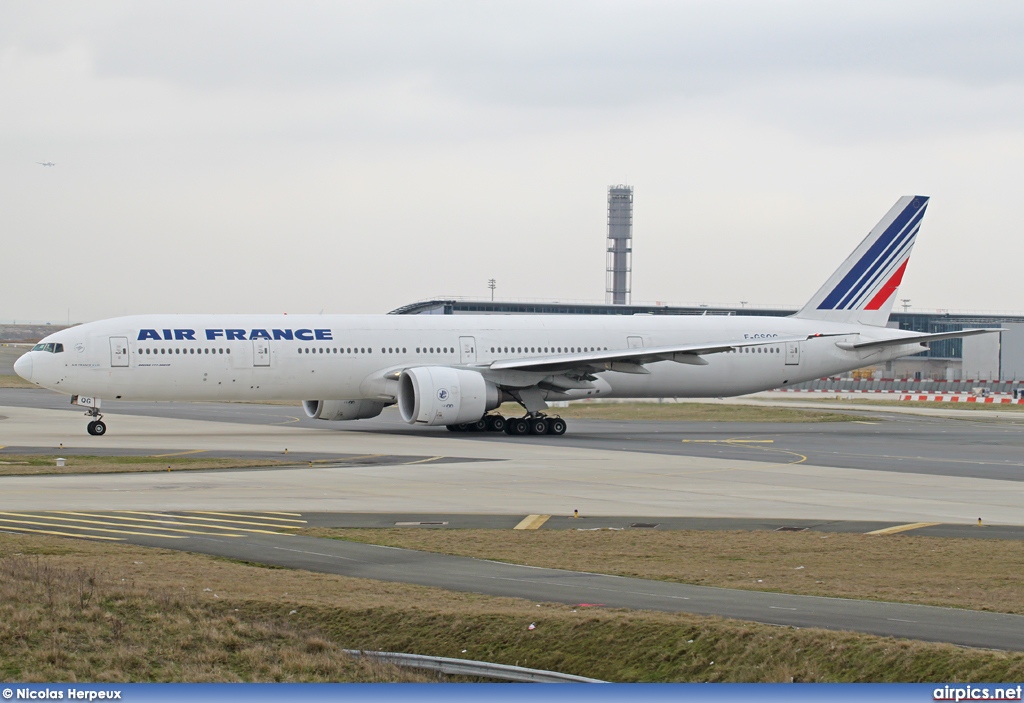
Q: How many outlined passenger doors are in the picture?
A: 5